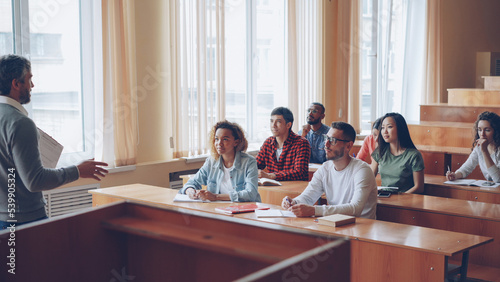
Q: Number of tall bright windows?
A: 3